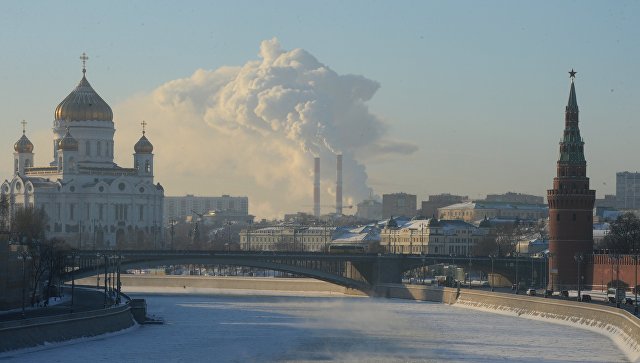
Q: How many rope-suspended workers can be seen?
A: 0